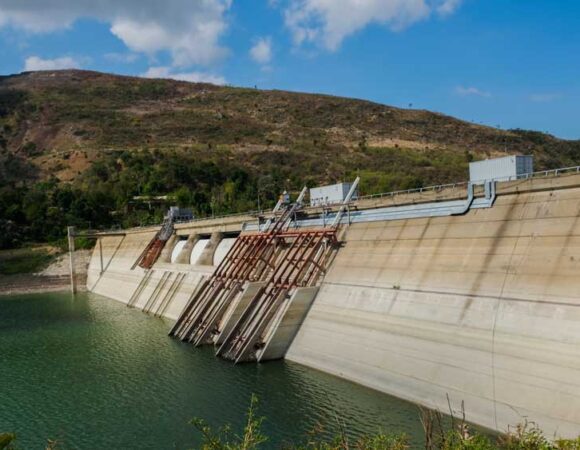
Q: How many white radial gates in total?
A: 3